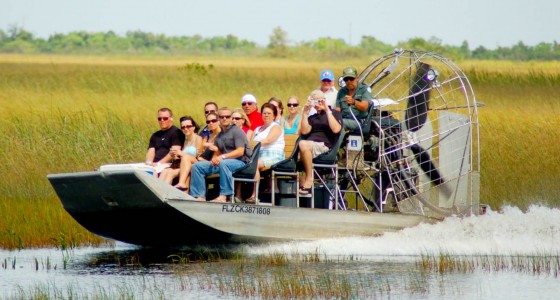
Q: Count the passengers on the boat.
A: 12